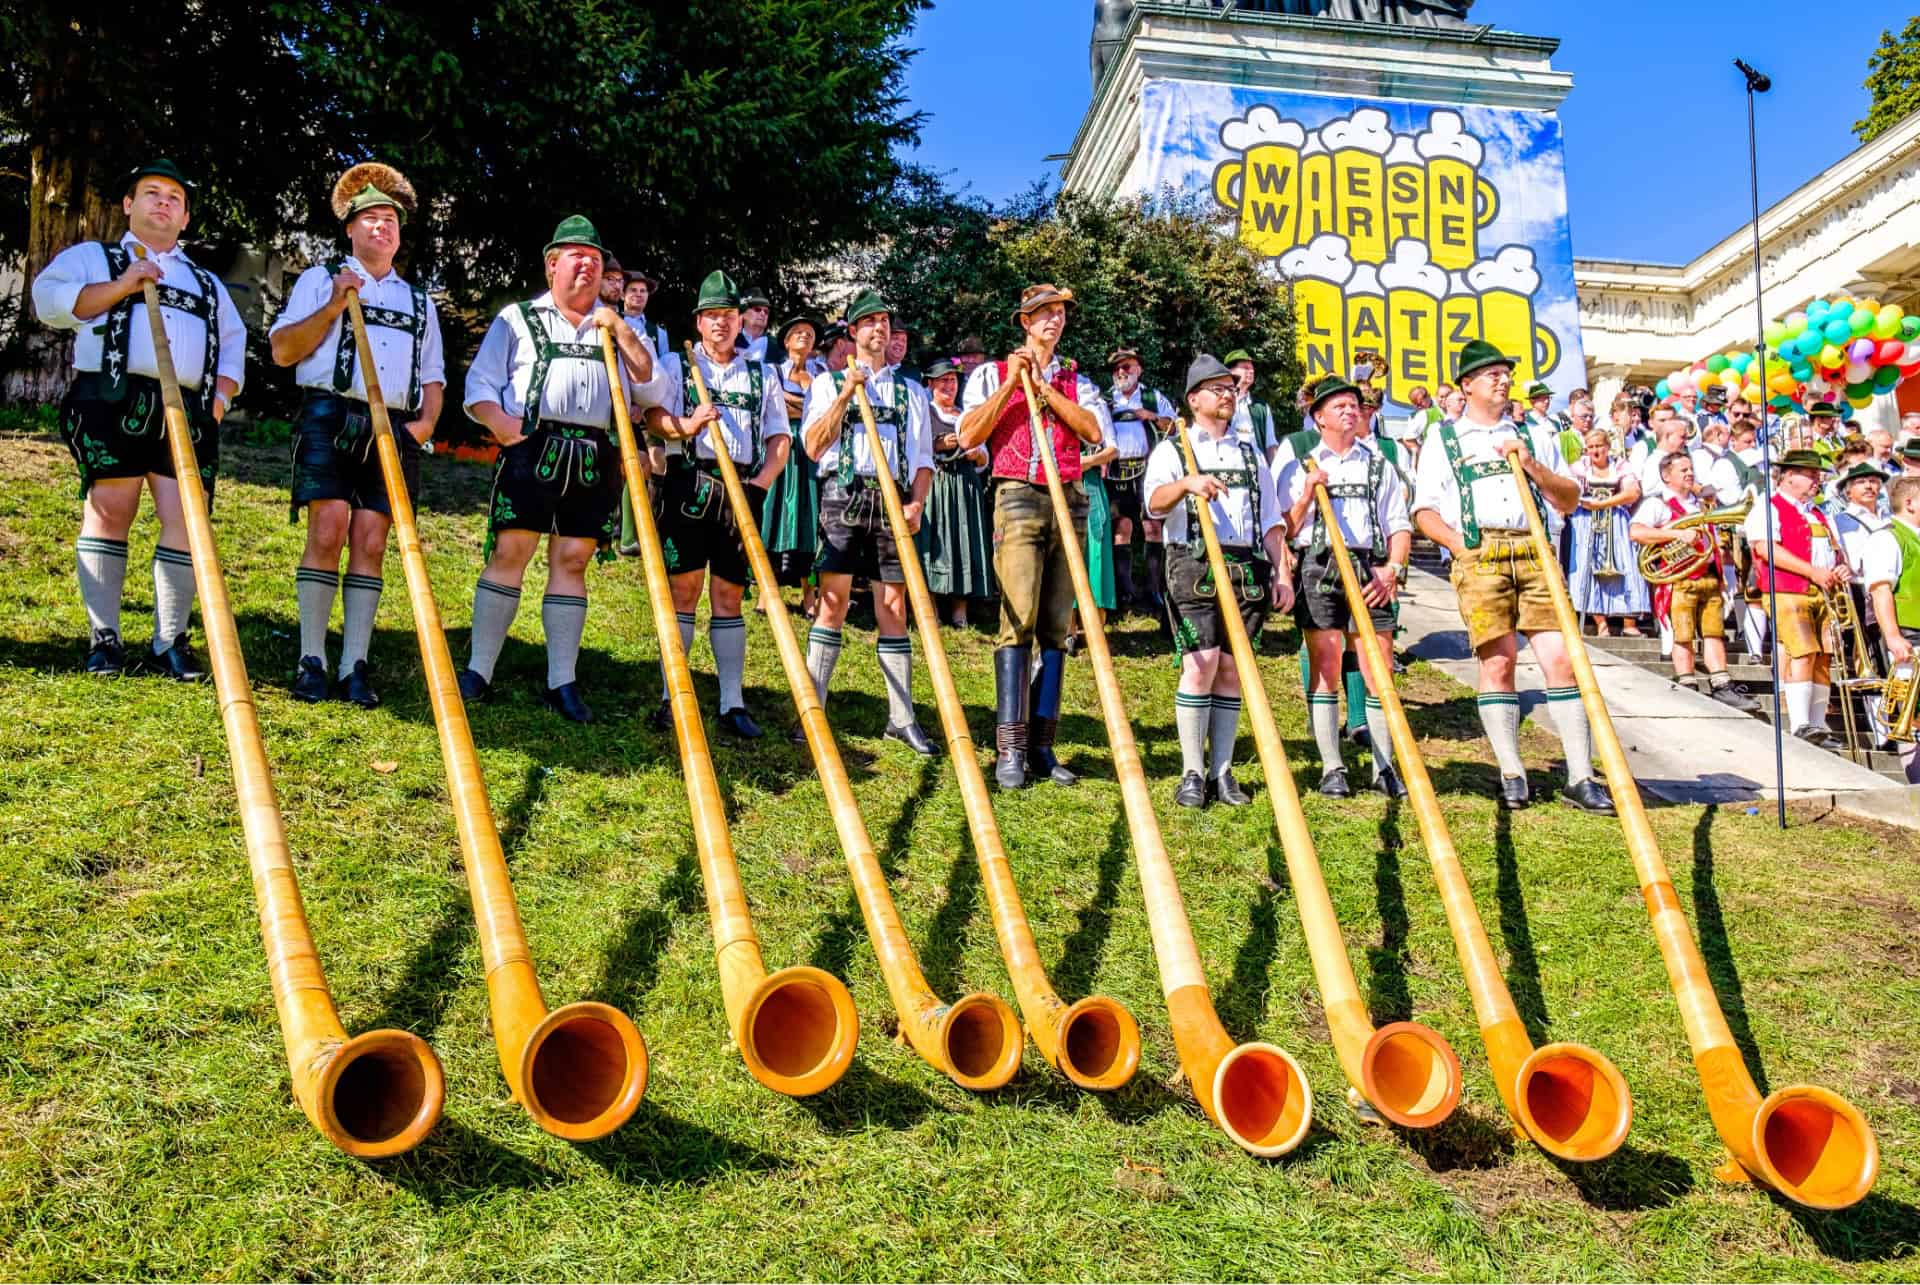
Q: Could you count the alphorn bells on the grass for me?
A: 9